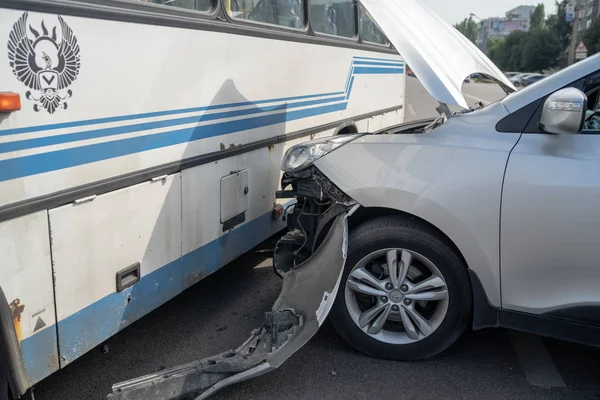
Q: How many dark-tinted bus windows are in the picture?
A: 4